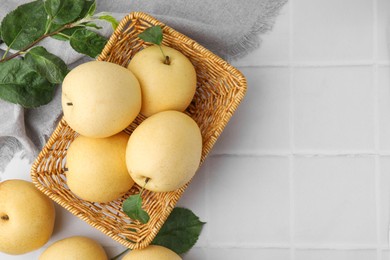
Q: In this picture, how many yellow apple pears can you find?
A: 7